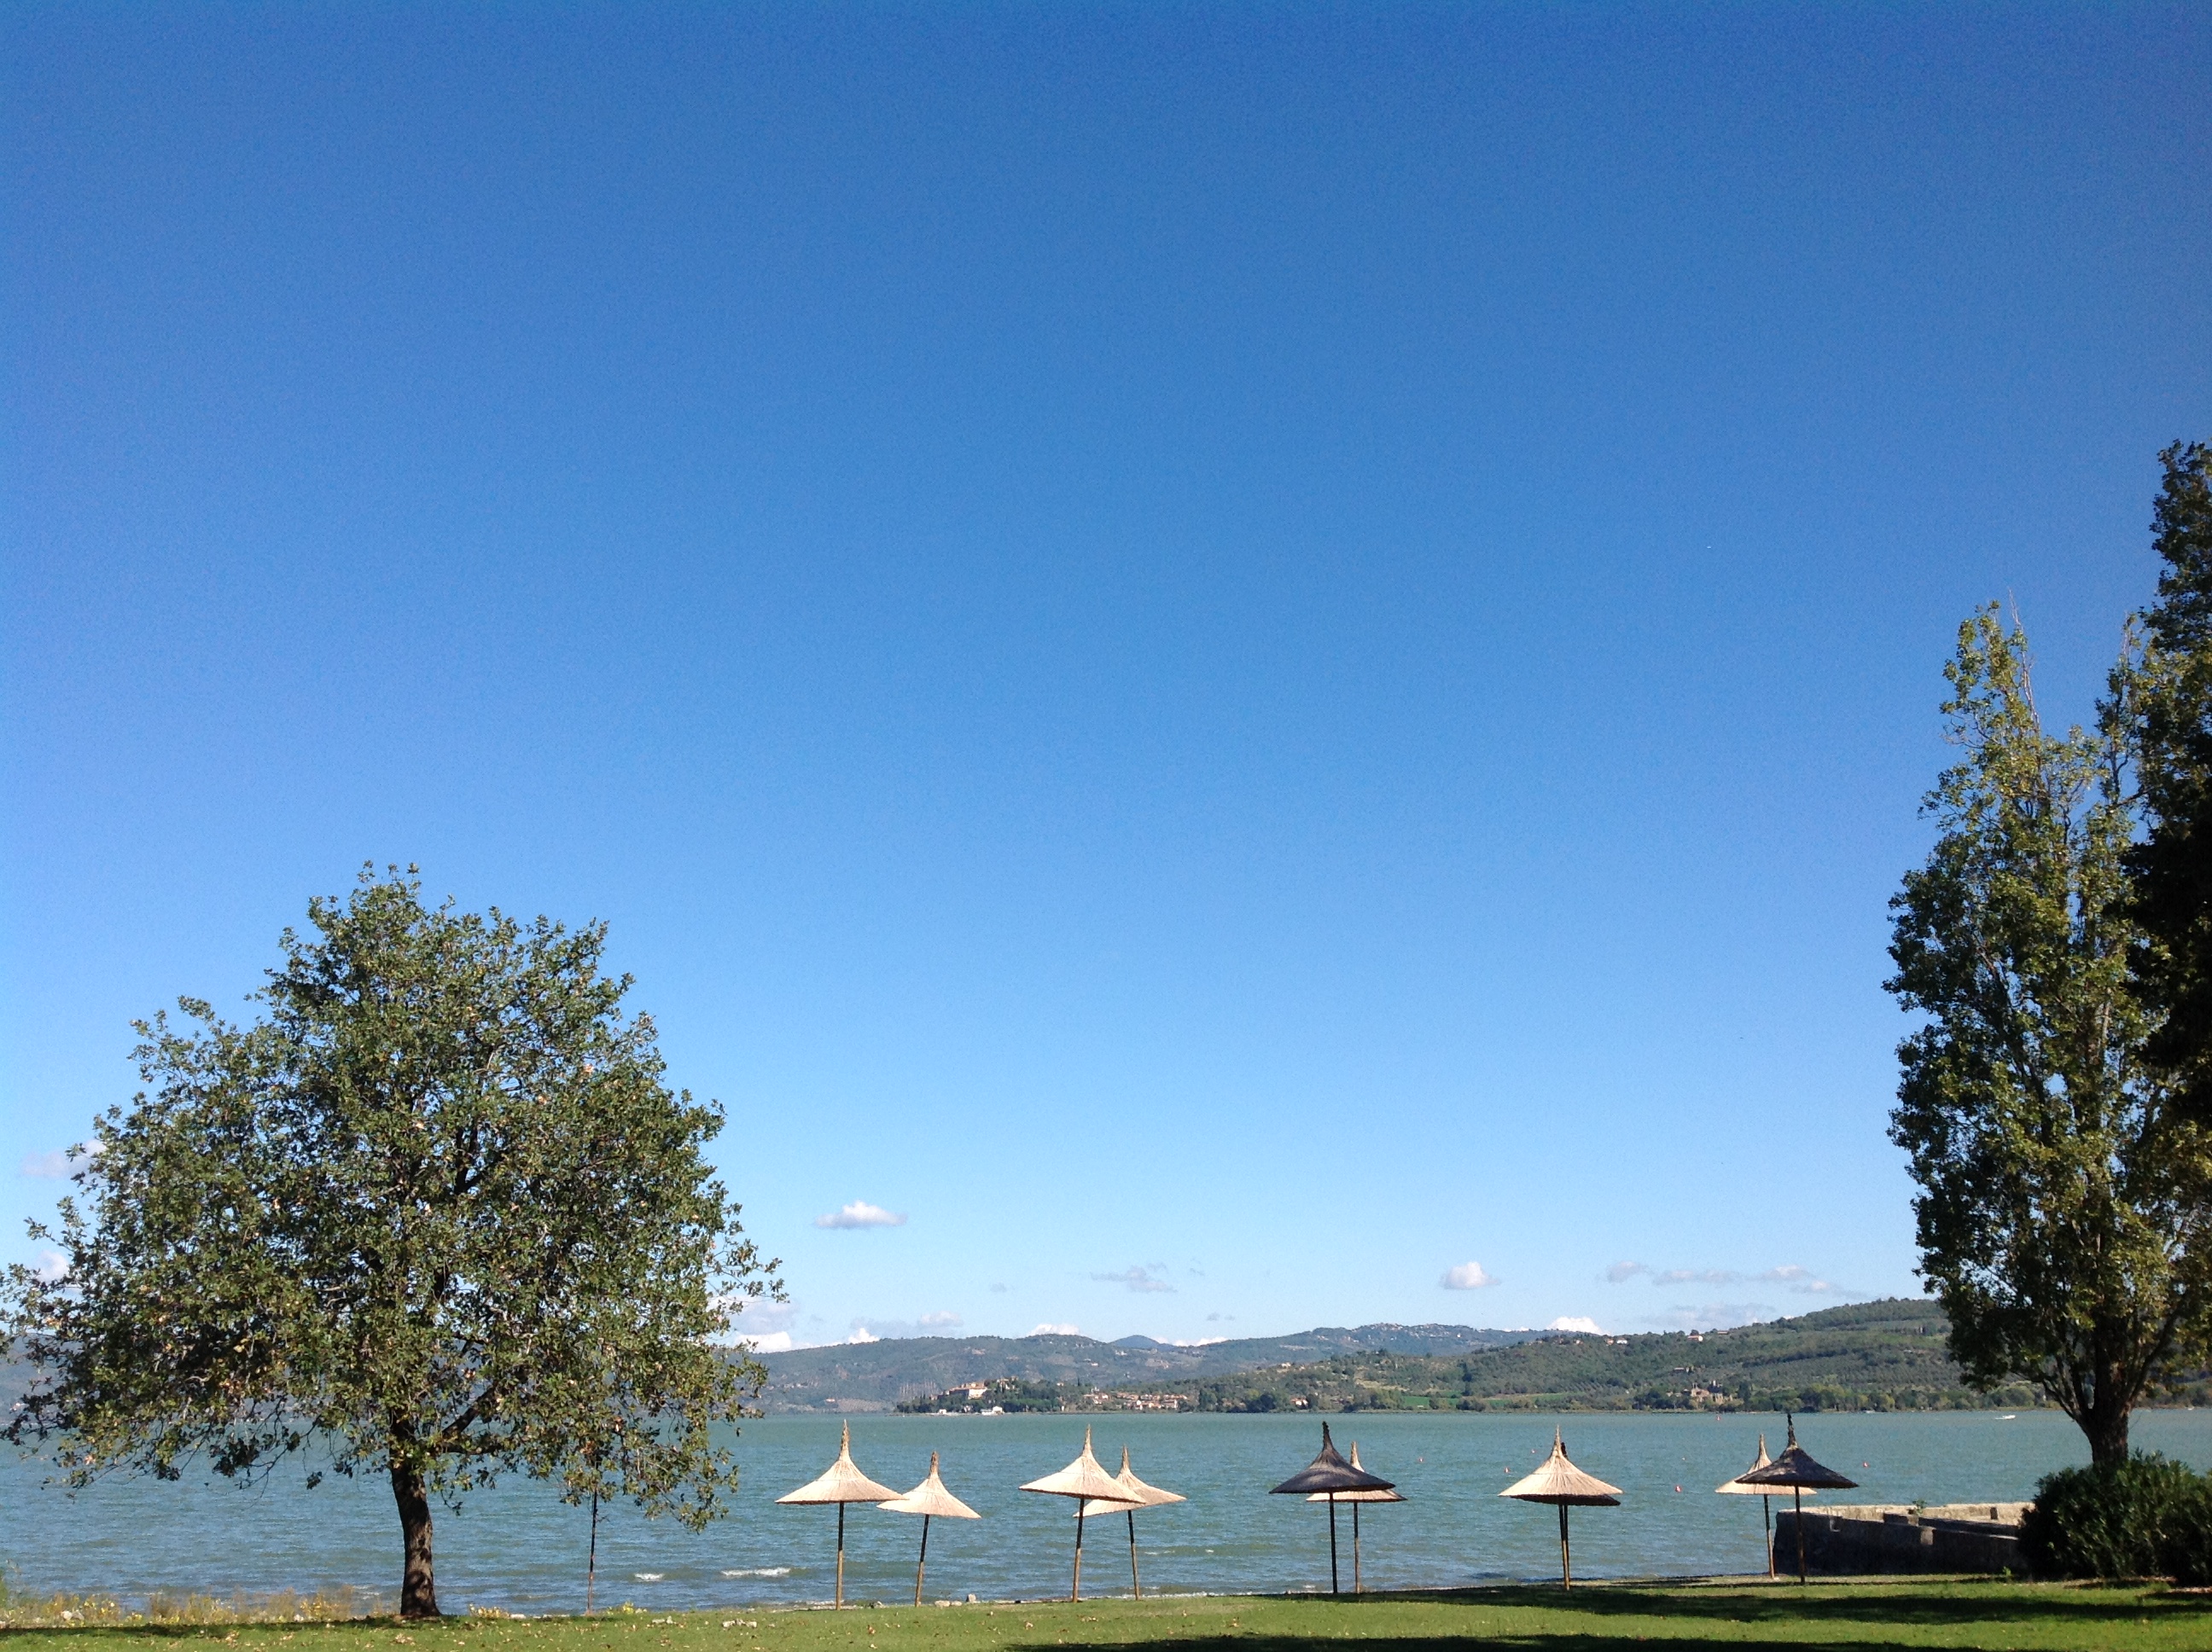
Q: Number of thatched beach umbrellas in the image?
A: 10